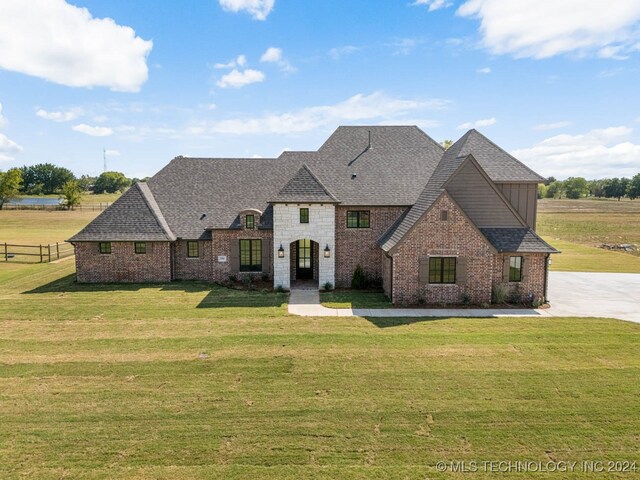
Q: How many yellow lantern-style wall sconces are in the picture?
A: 2